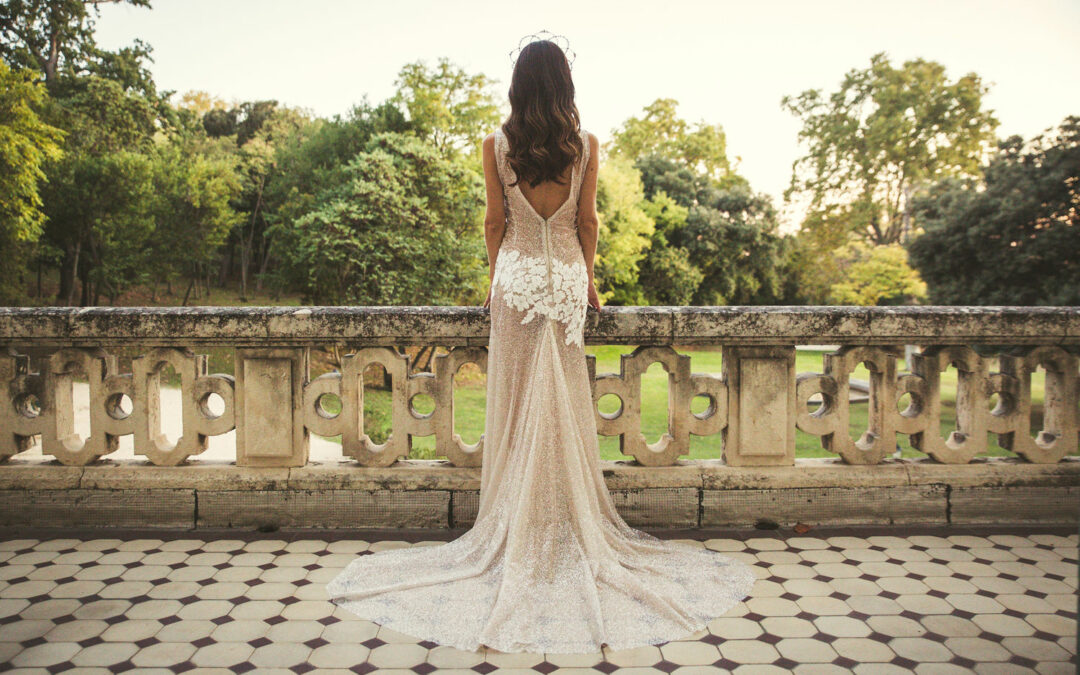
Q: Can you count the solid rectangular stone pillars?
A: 2